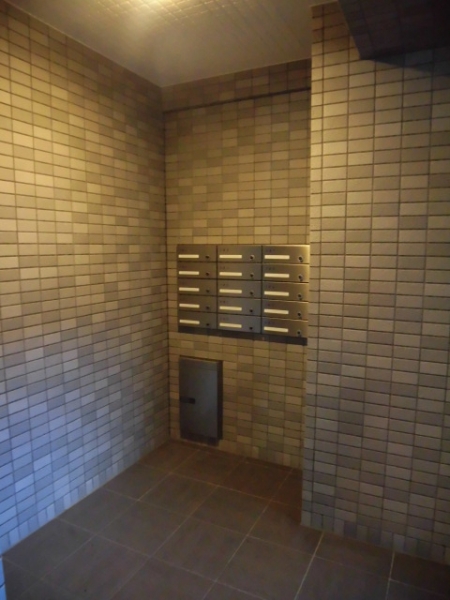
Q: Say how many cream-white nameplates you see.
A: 15